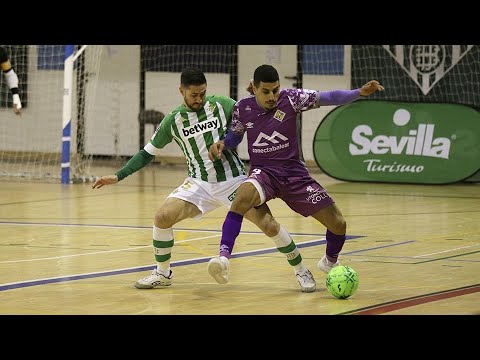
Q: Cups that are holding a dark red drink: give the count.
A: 0